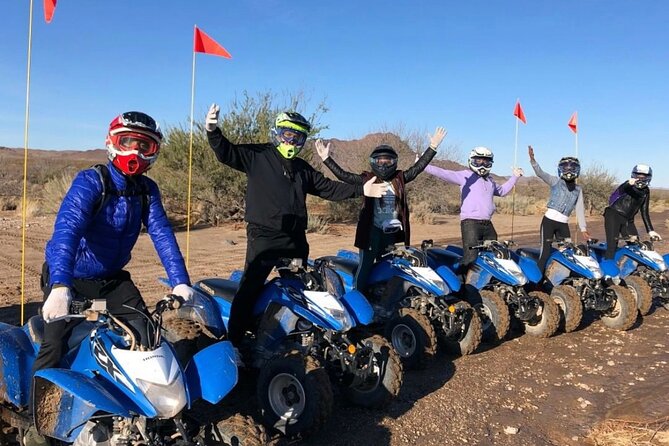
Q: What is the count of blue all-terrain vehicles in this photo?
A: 6